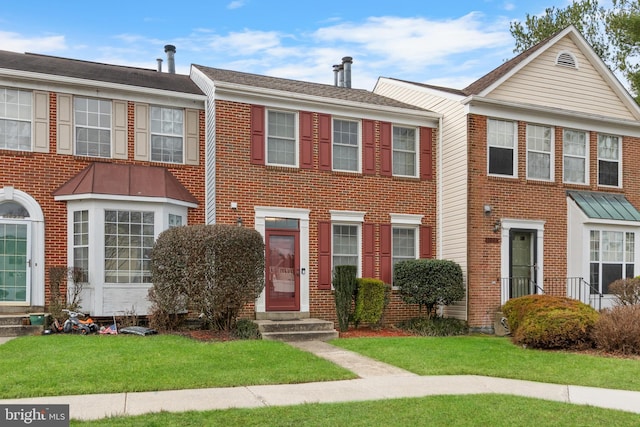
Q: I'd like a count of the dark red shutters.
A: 10